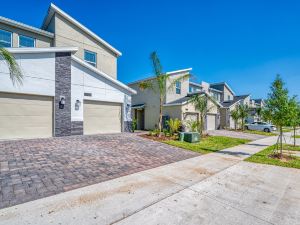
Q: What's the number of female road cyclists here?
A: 0